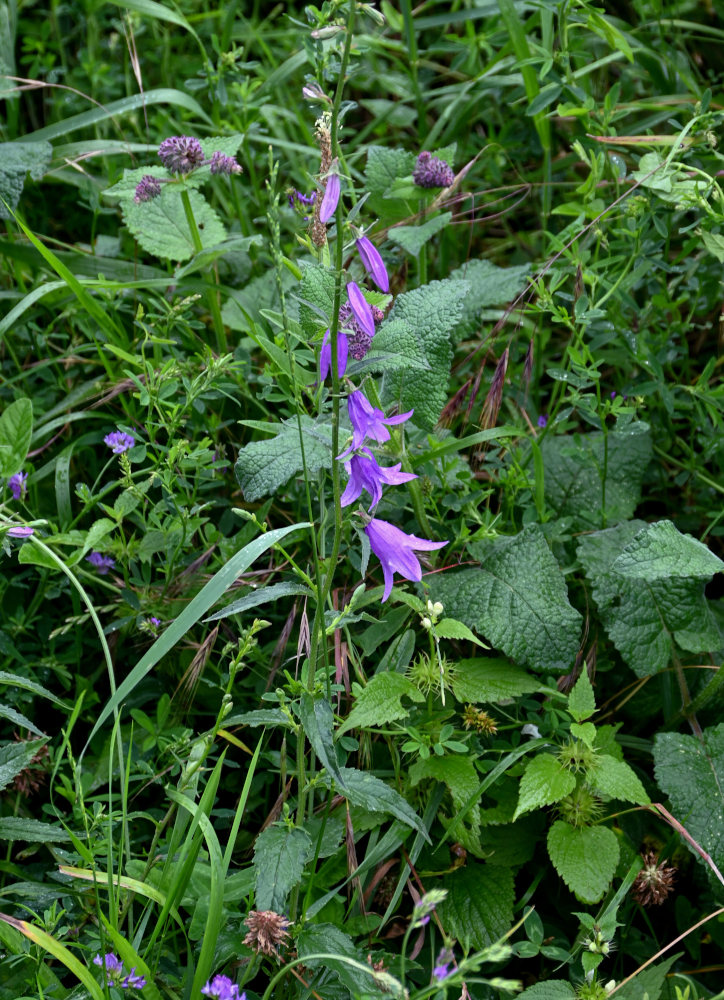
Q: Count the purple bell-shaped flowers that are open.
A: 3